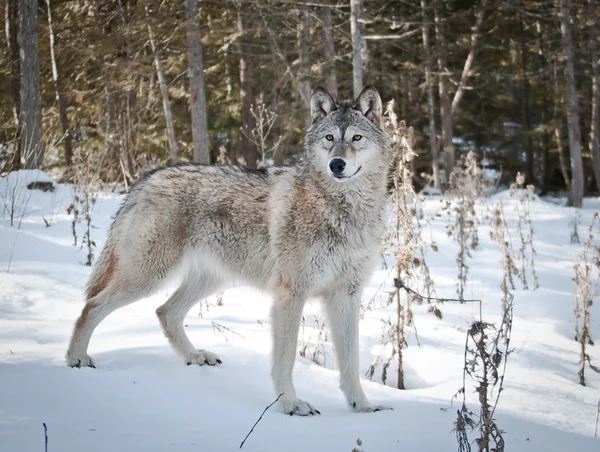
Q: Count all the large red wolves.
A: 0